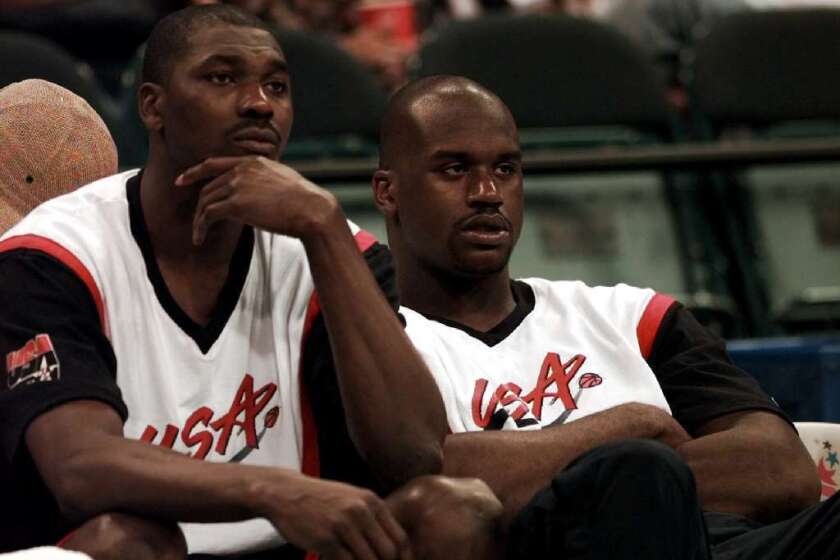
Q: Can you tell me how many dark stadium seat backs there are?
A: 4